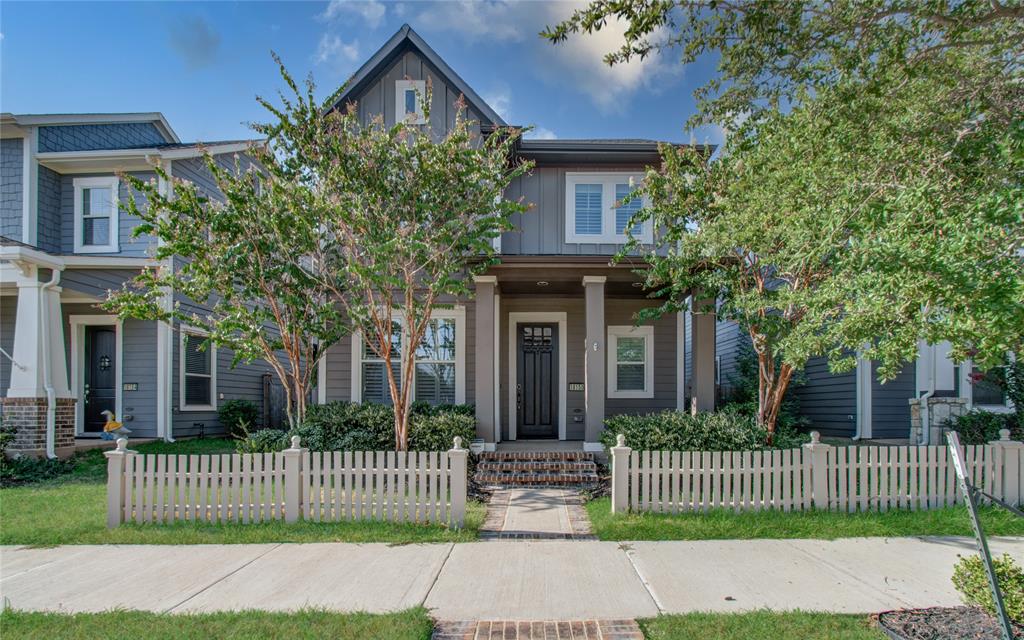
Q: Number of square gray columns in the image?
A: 3